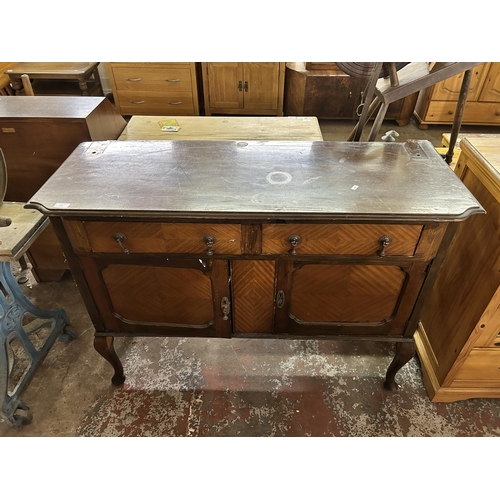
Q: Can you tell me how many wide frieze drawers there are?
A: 2